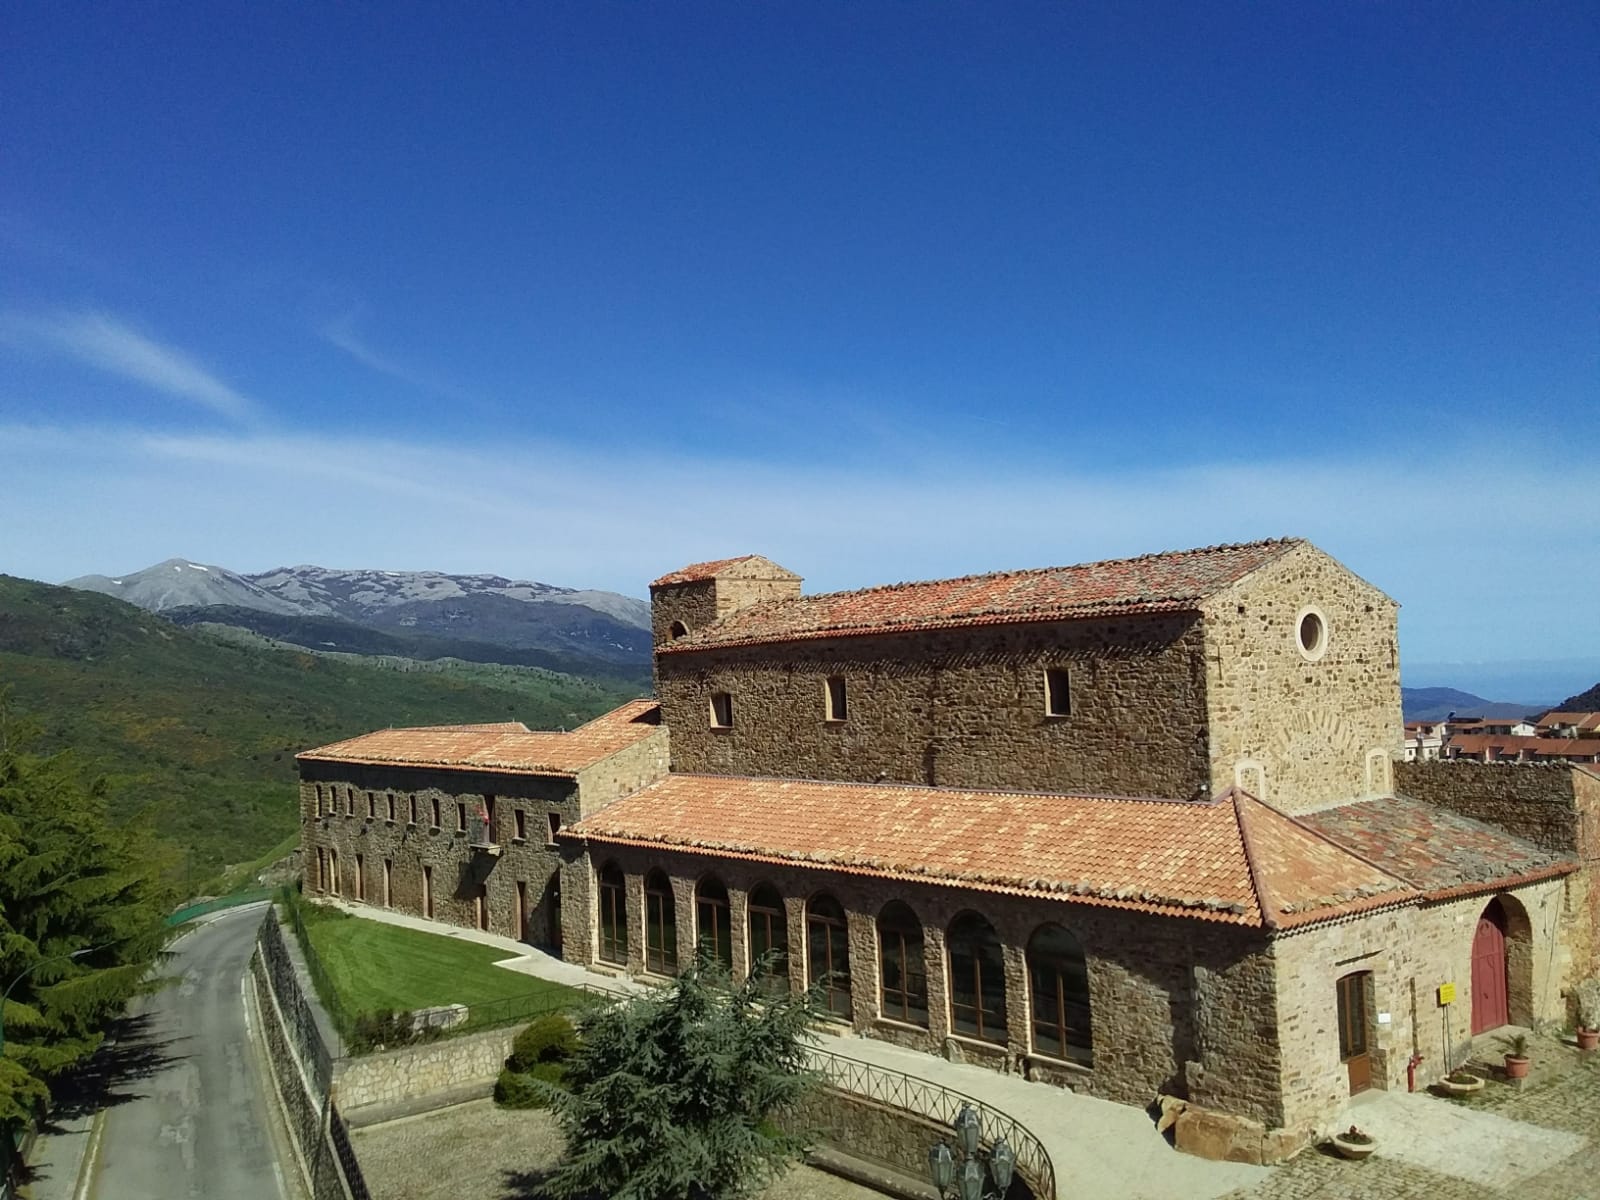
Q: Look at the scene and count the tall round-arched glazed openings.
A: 8